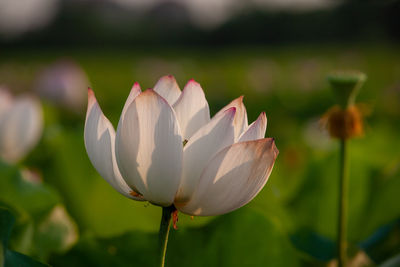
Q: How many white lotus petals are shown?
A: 9